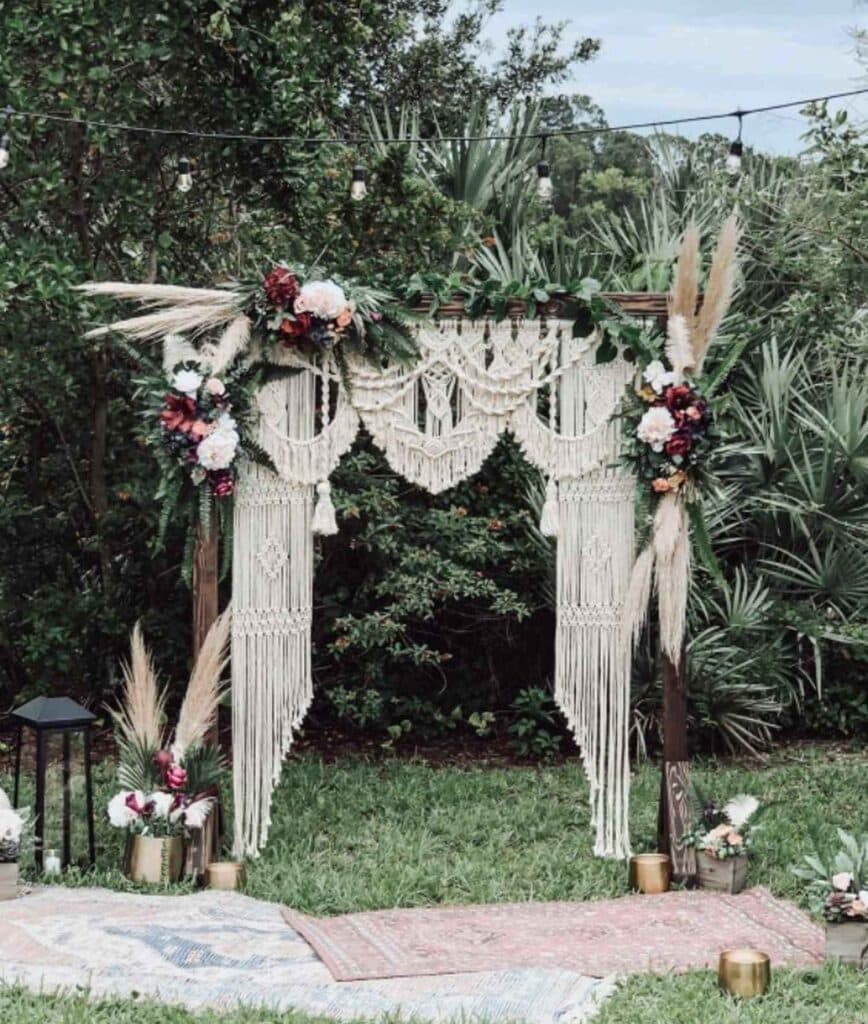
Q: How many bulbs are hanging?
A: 5